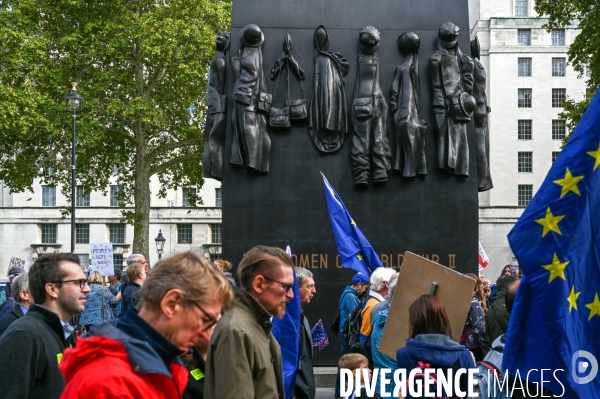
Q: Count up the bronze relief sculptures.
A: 8